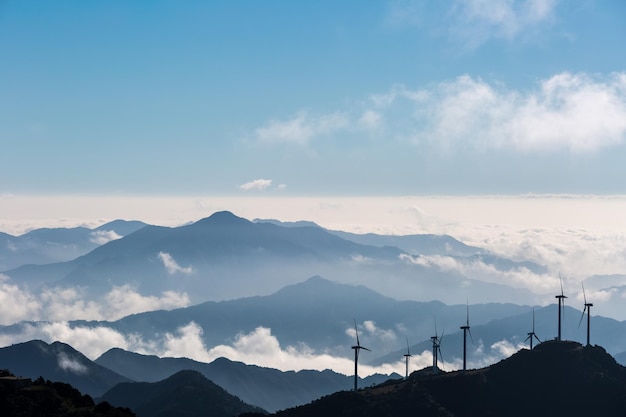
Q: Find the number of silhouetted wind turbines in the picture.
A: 8